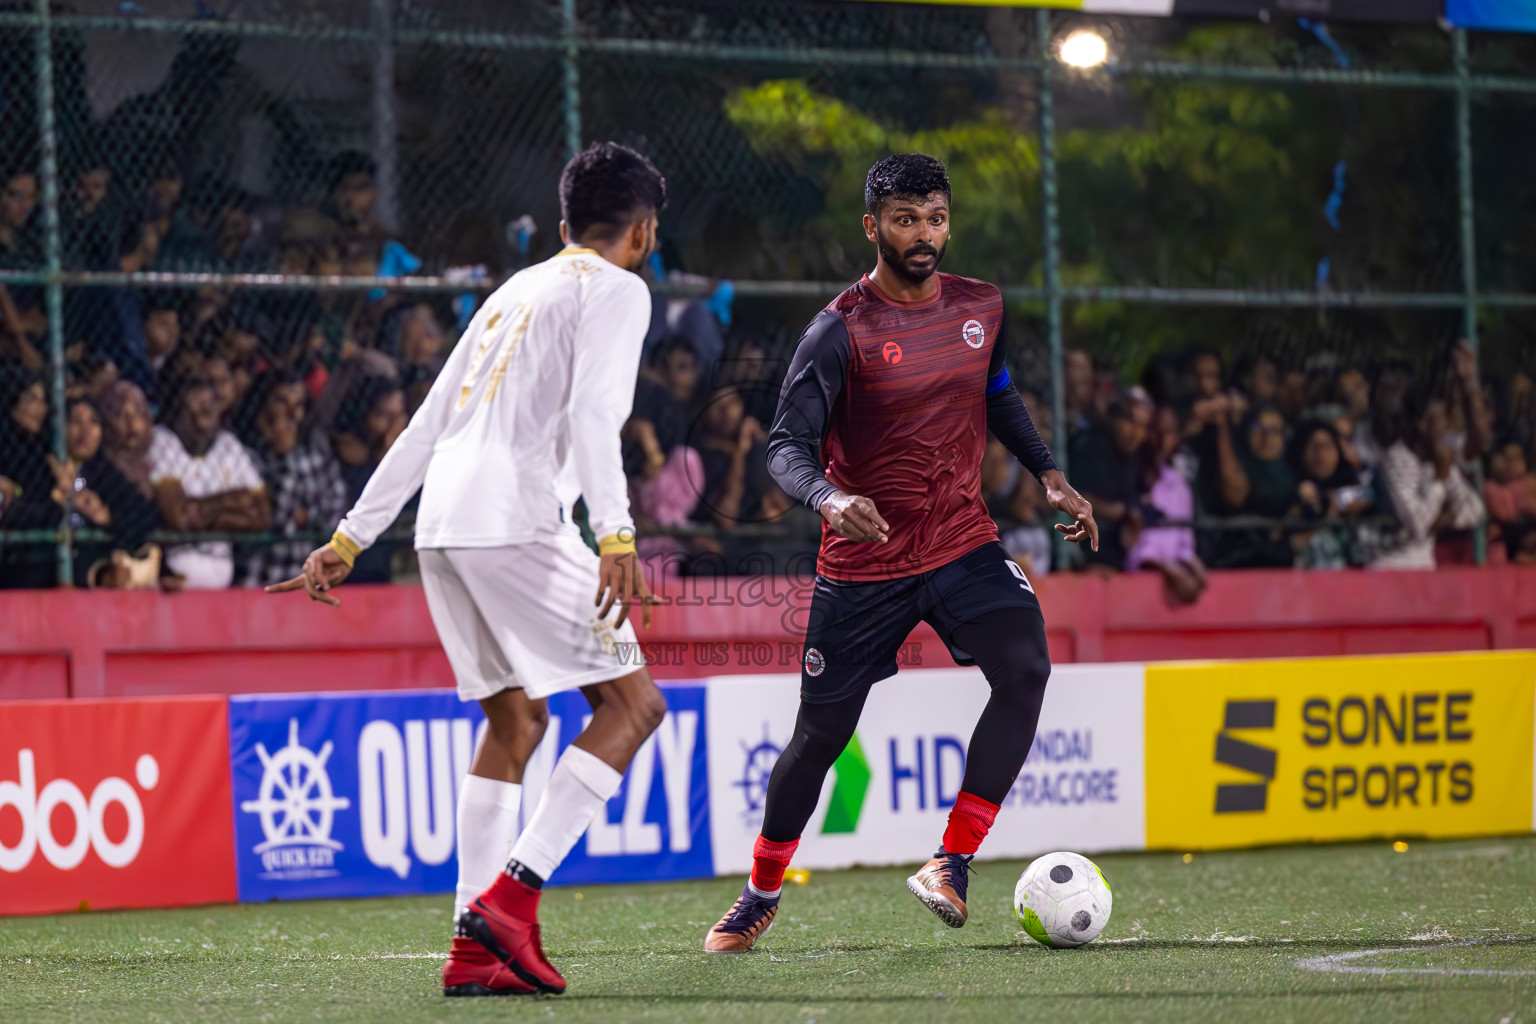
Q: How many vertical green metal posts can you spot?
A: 4